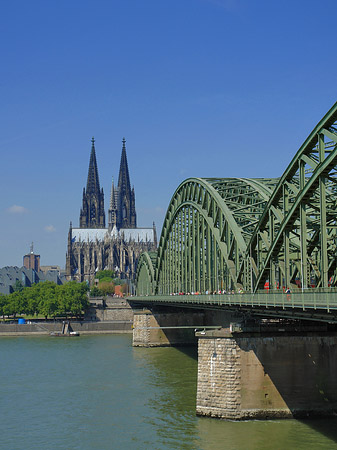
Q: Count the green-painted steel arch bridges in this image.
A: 1